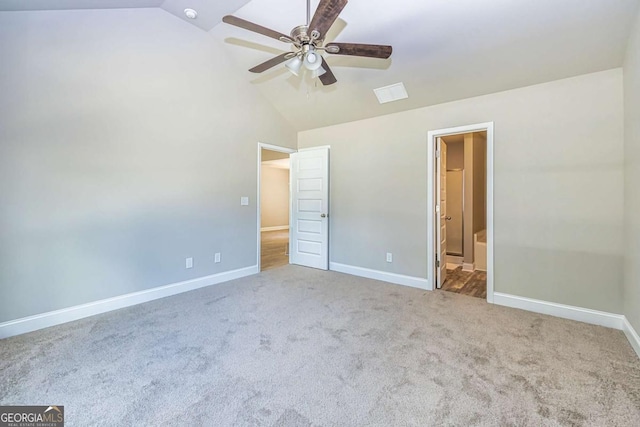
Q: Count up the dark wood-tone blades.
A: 5